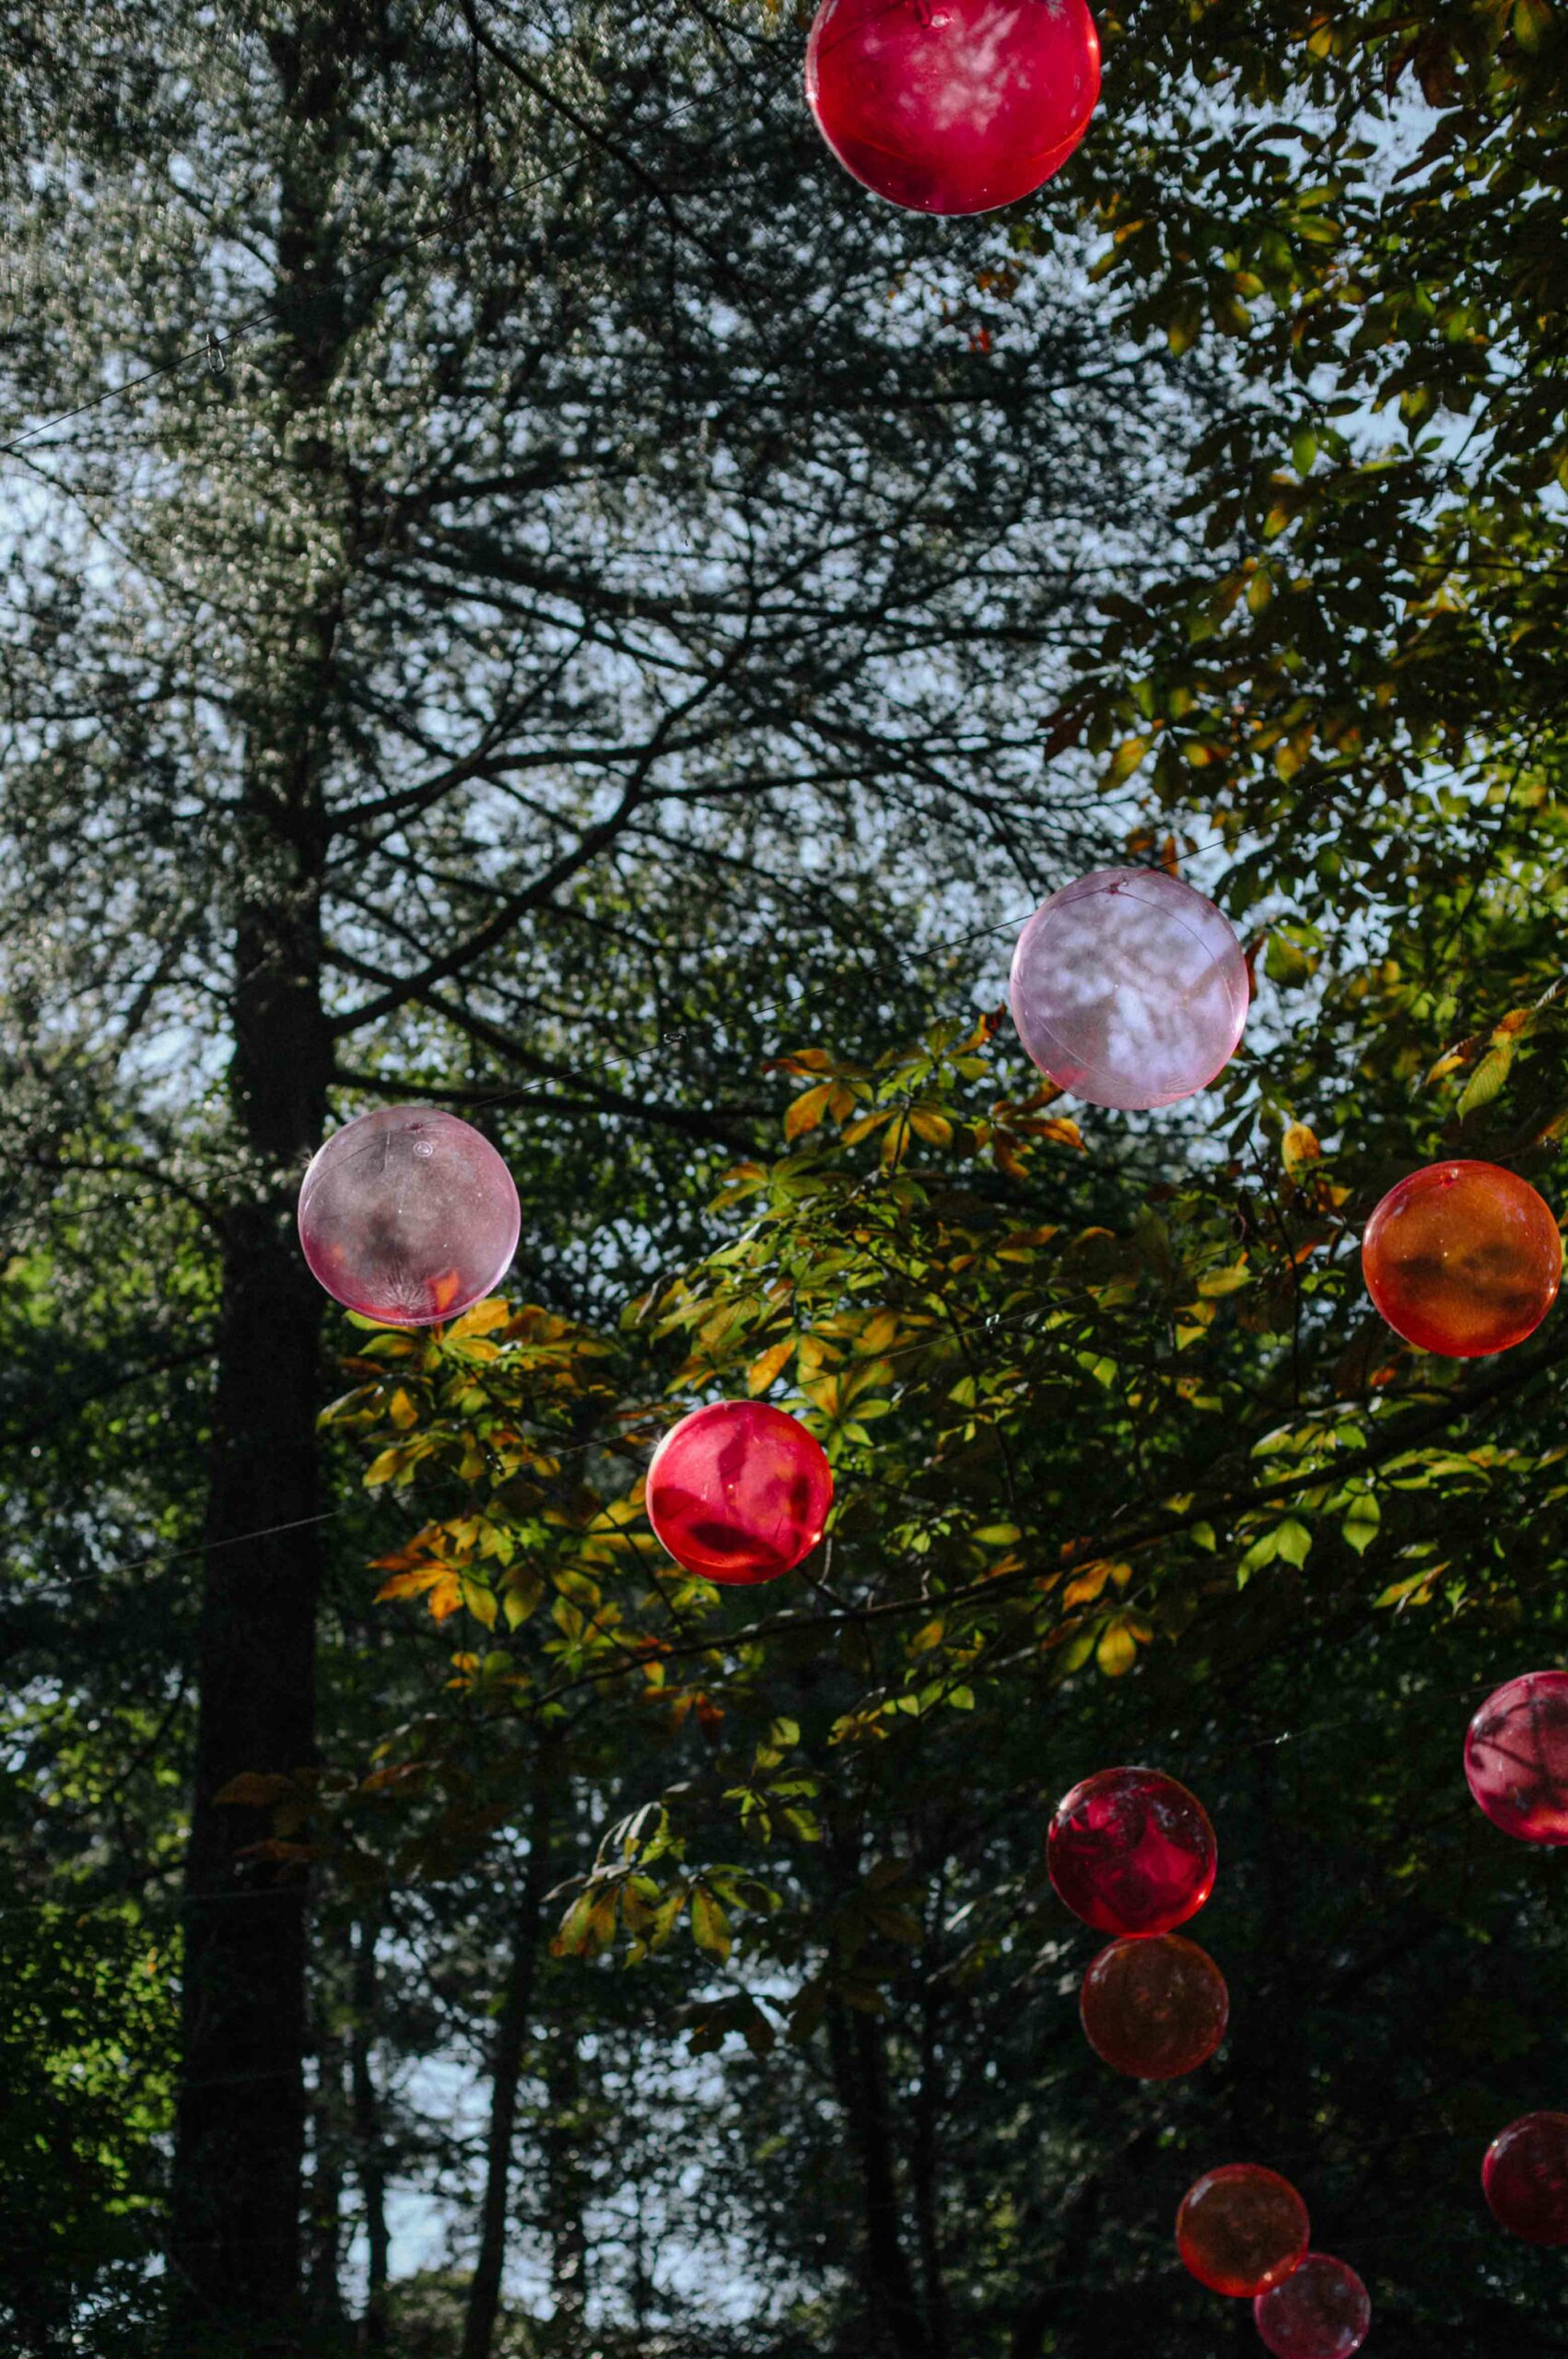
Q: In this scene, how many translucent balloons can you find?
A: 11